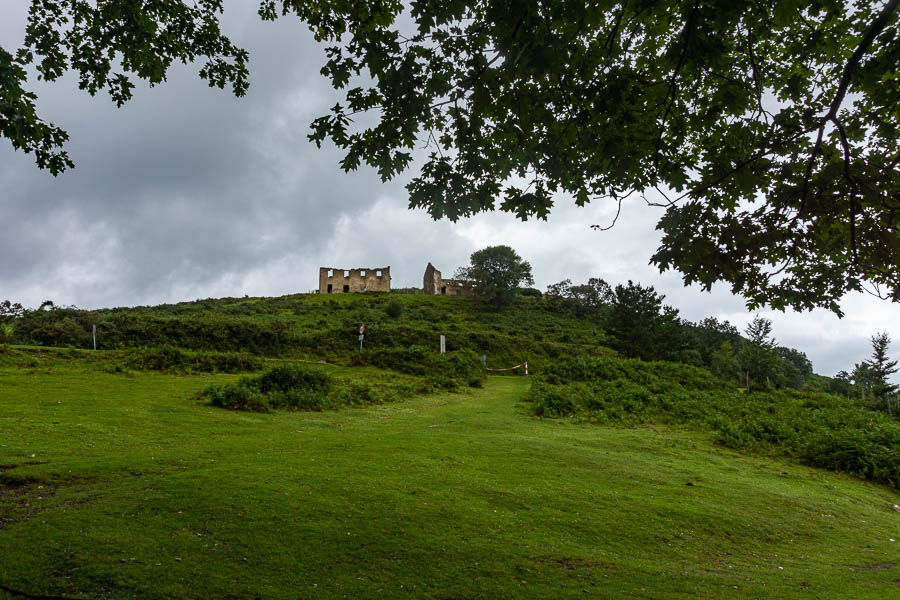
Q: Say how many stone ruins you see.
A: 2